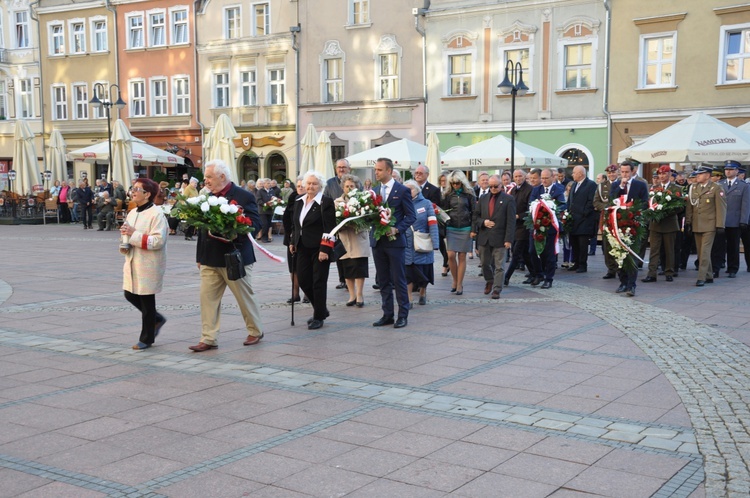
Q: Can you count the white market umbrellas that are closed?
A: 8